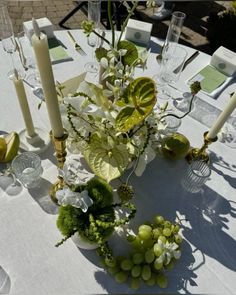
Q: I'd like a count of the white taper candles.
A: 3